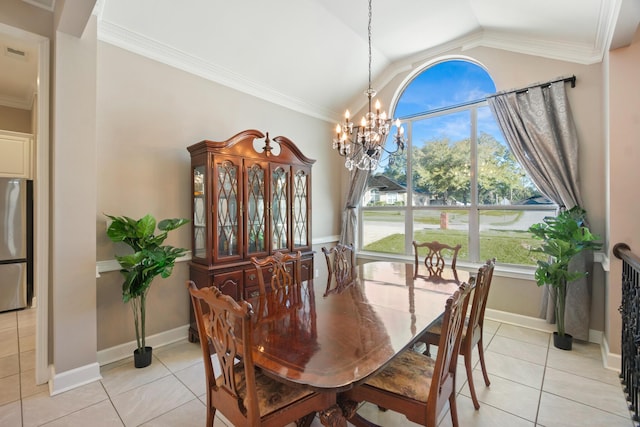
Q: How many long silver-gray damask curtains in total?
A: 2